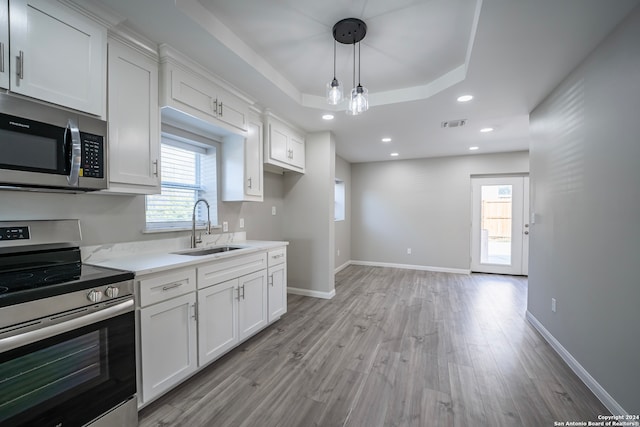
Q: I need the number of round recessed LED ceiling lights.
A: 6